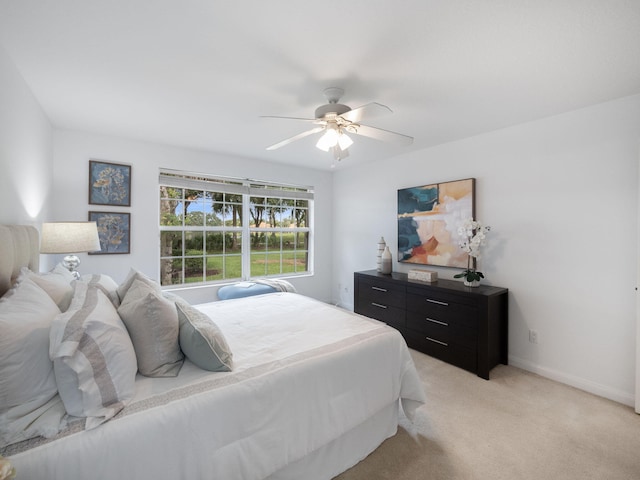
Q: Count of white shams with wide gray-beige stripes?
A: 2